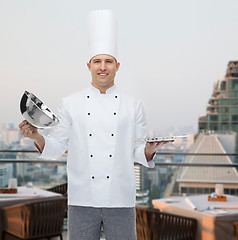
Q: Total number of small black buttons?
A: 10